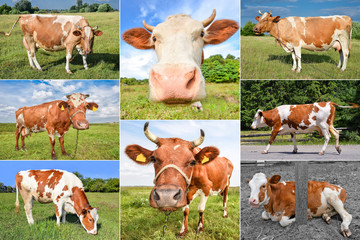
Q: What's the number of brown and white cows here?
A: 8